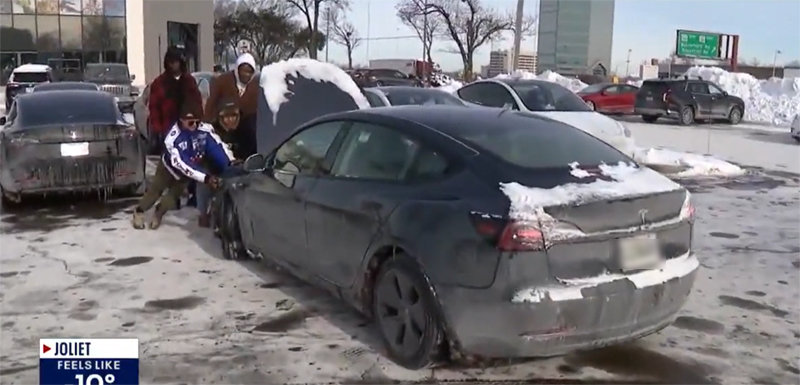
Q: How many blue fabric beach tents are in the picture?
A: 0